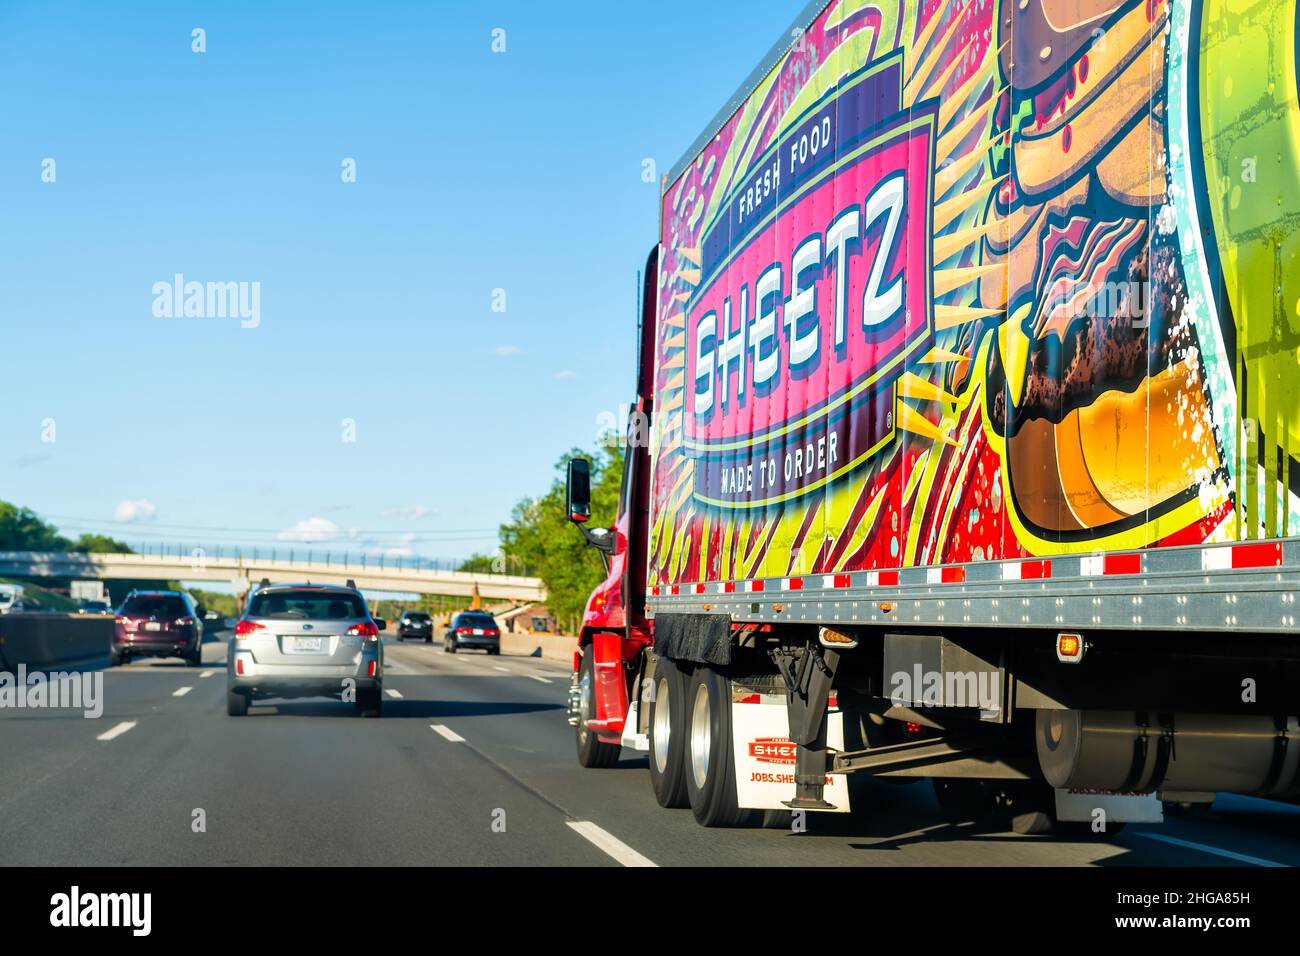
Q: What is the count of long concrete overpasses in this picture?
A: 1